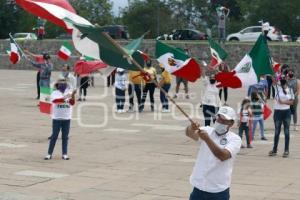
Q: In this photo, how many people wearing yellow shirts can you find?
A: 3